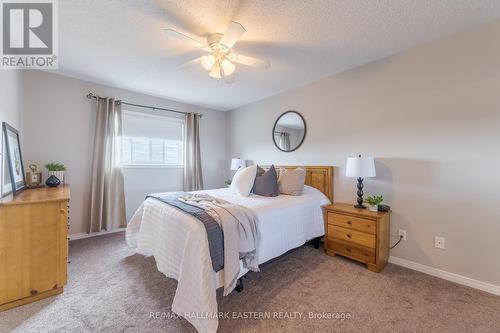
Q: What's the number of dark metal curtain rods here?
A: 1